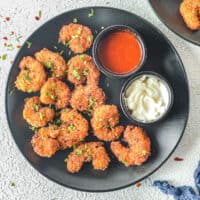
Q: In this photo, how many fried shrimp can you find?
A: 13